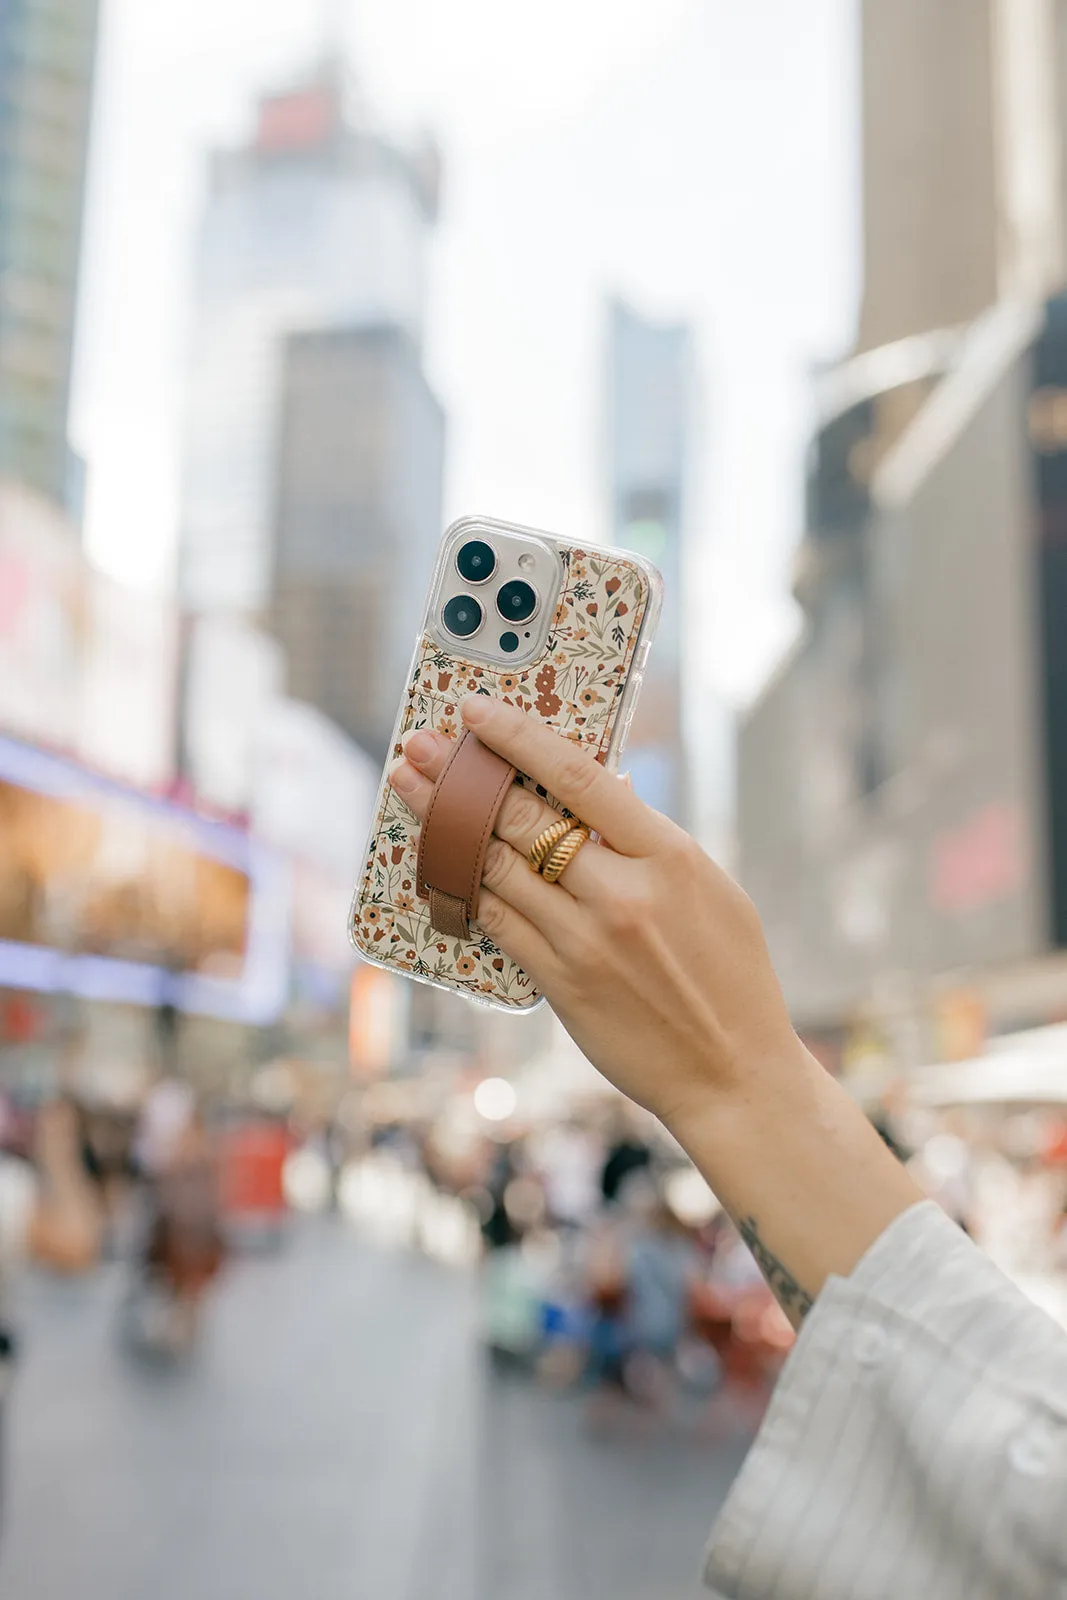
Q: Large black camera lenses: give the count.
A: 3